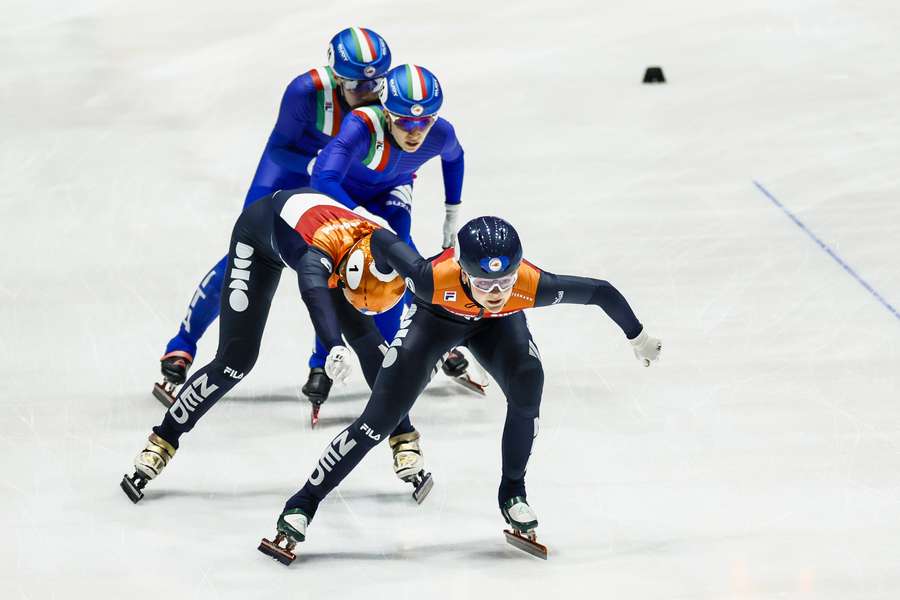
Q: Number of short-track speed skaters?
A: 4